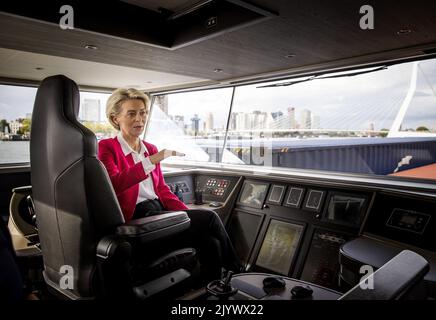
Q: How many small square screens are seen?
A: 3